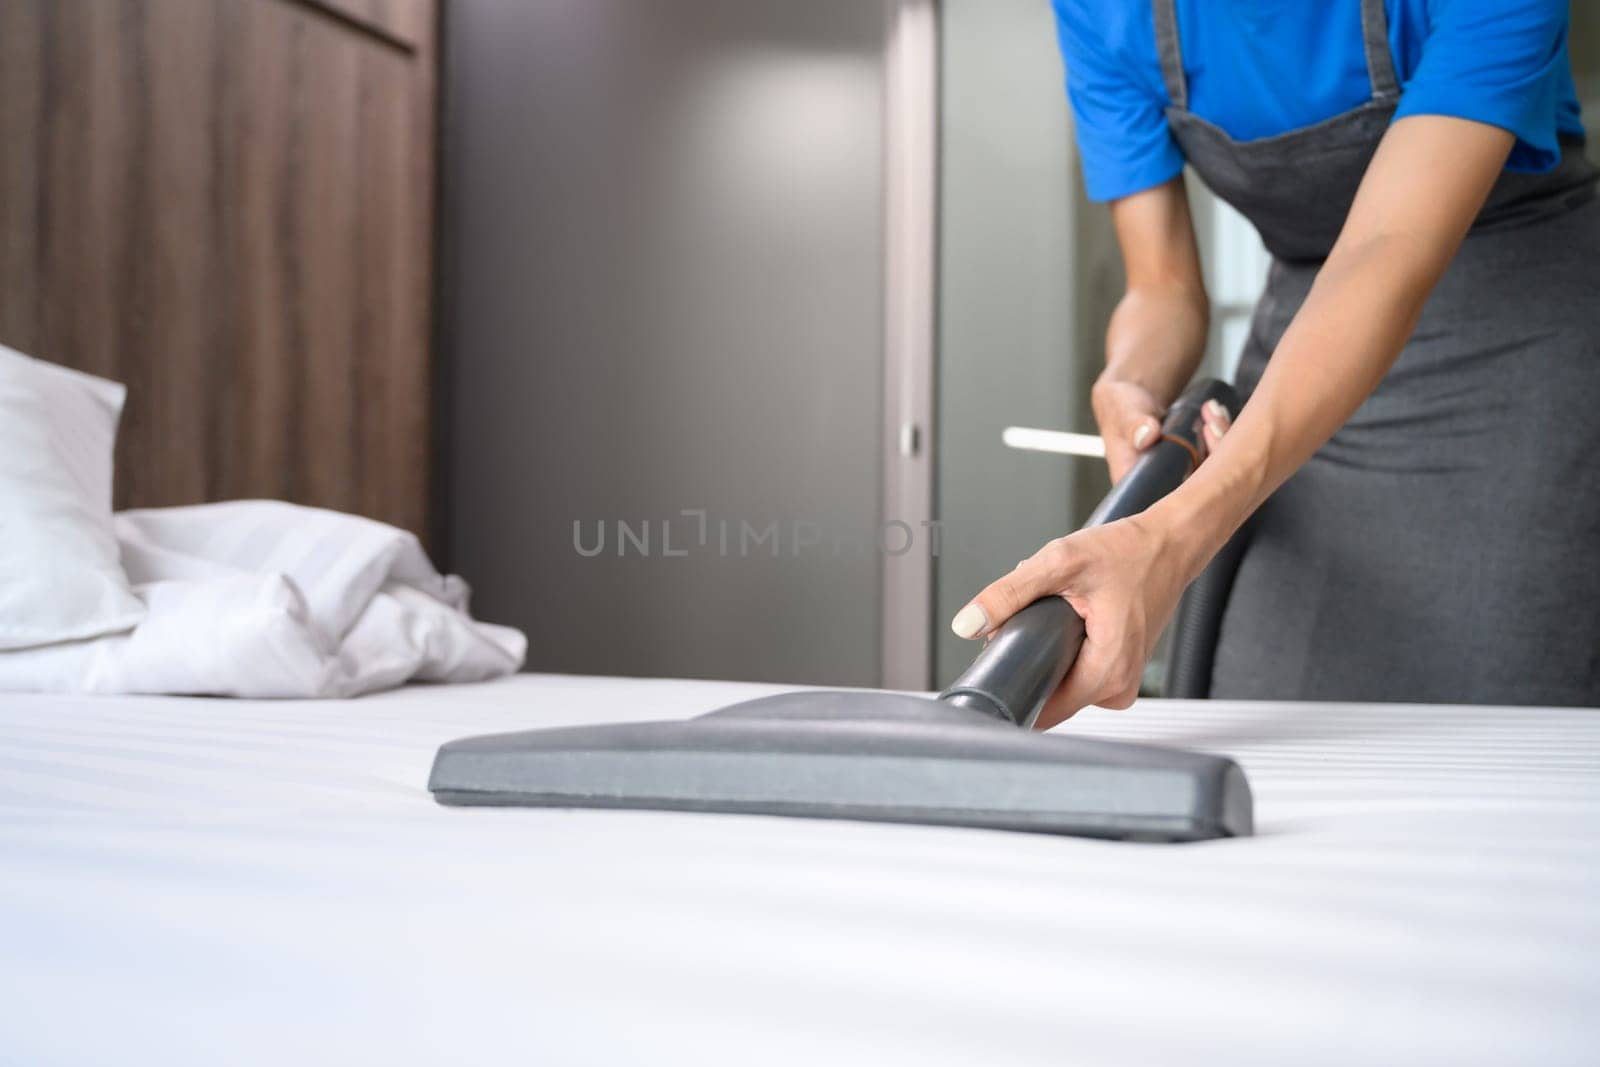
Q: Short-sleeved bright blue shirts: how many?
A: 1